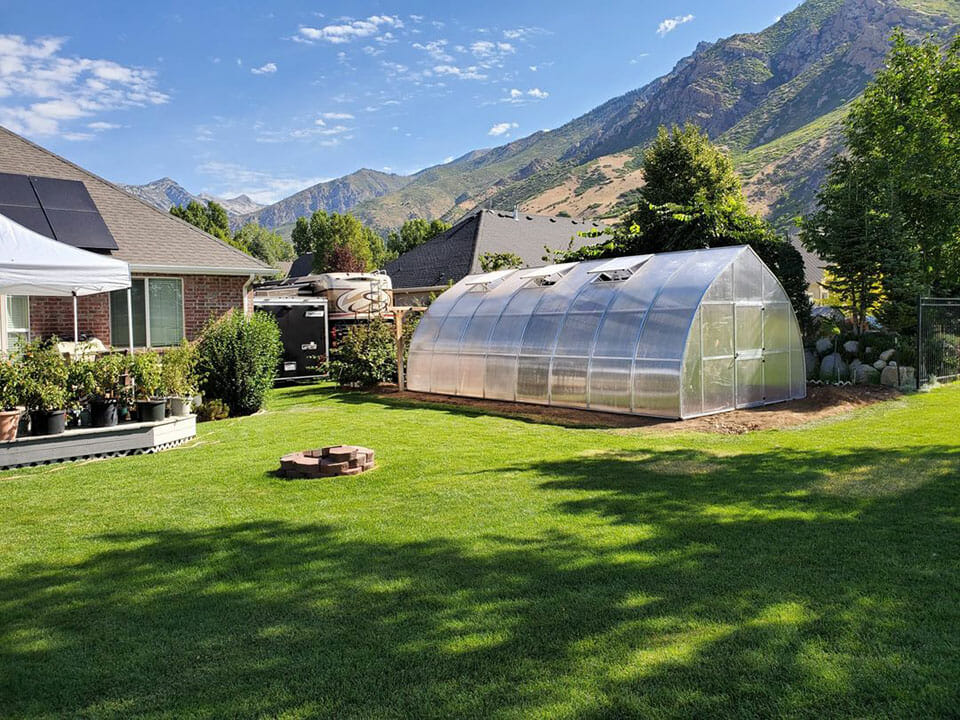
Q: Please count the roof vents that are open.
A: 3